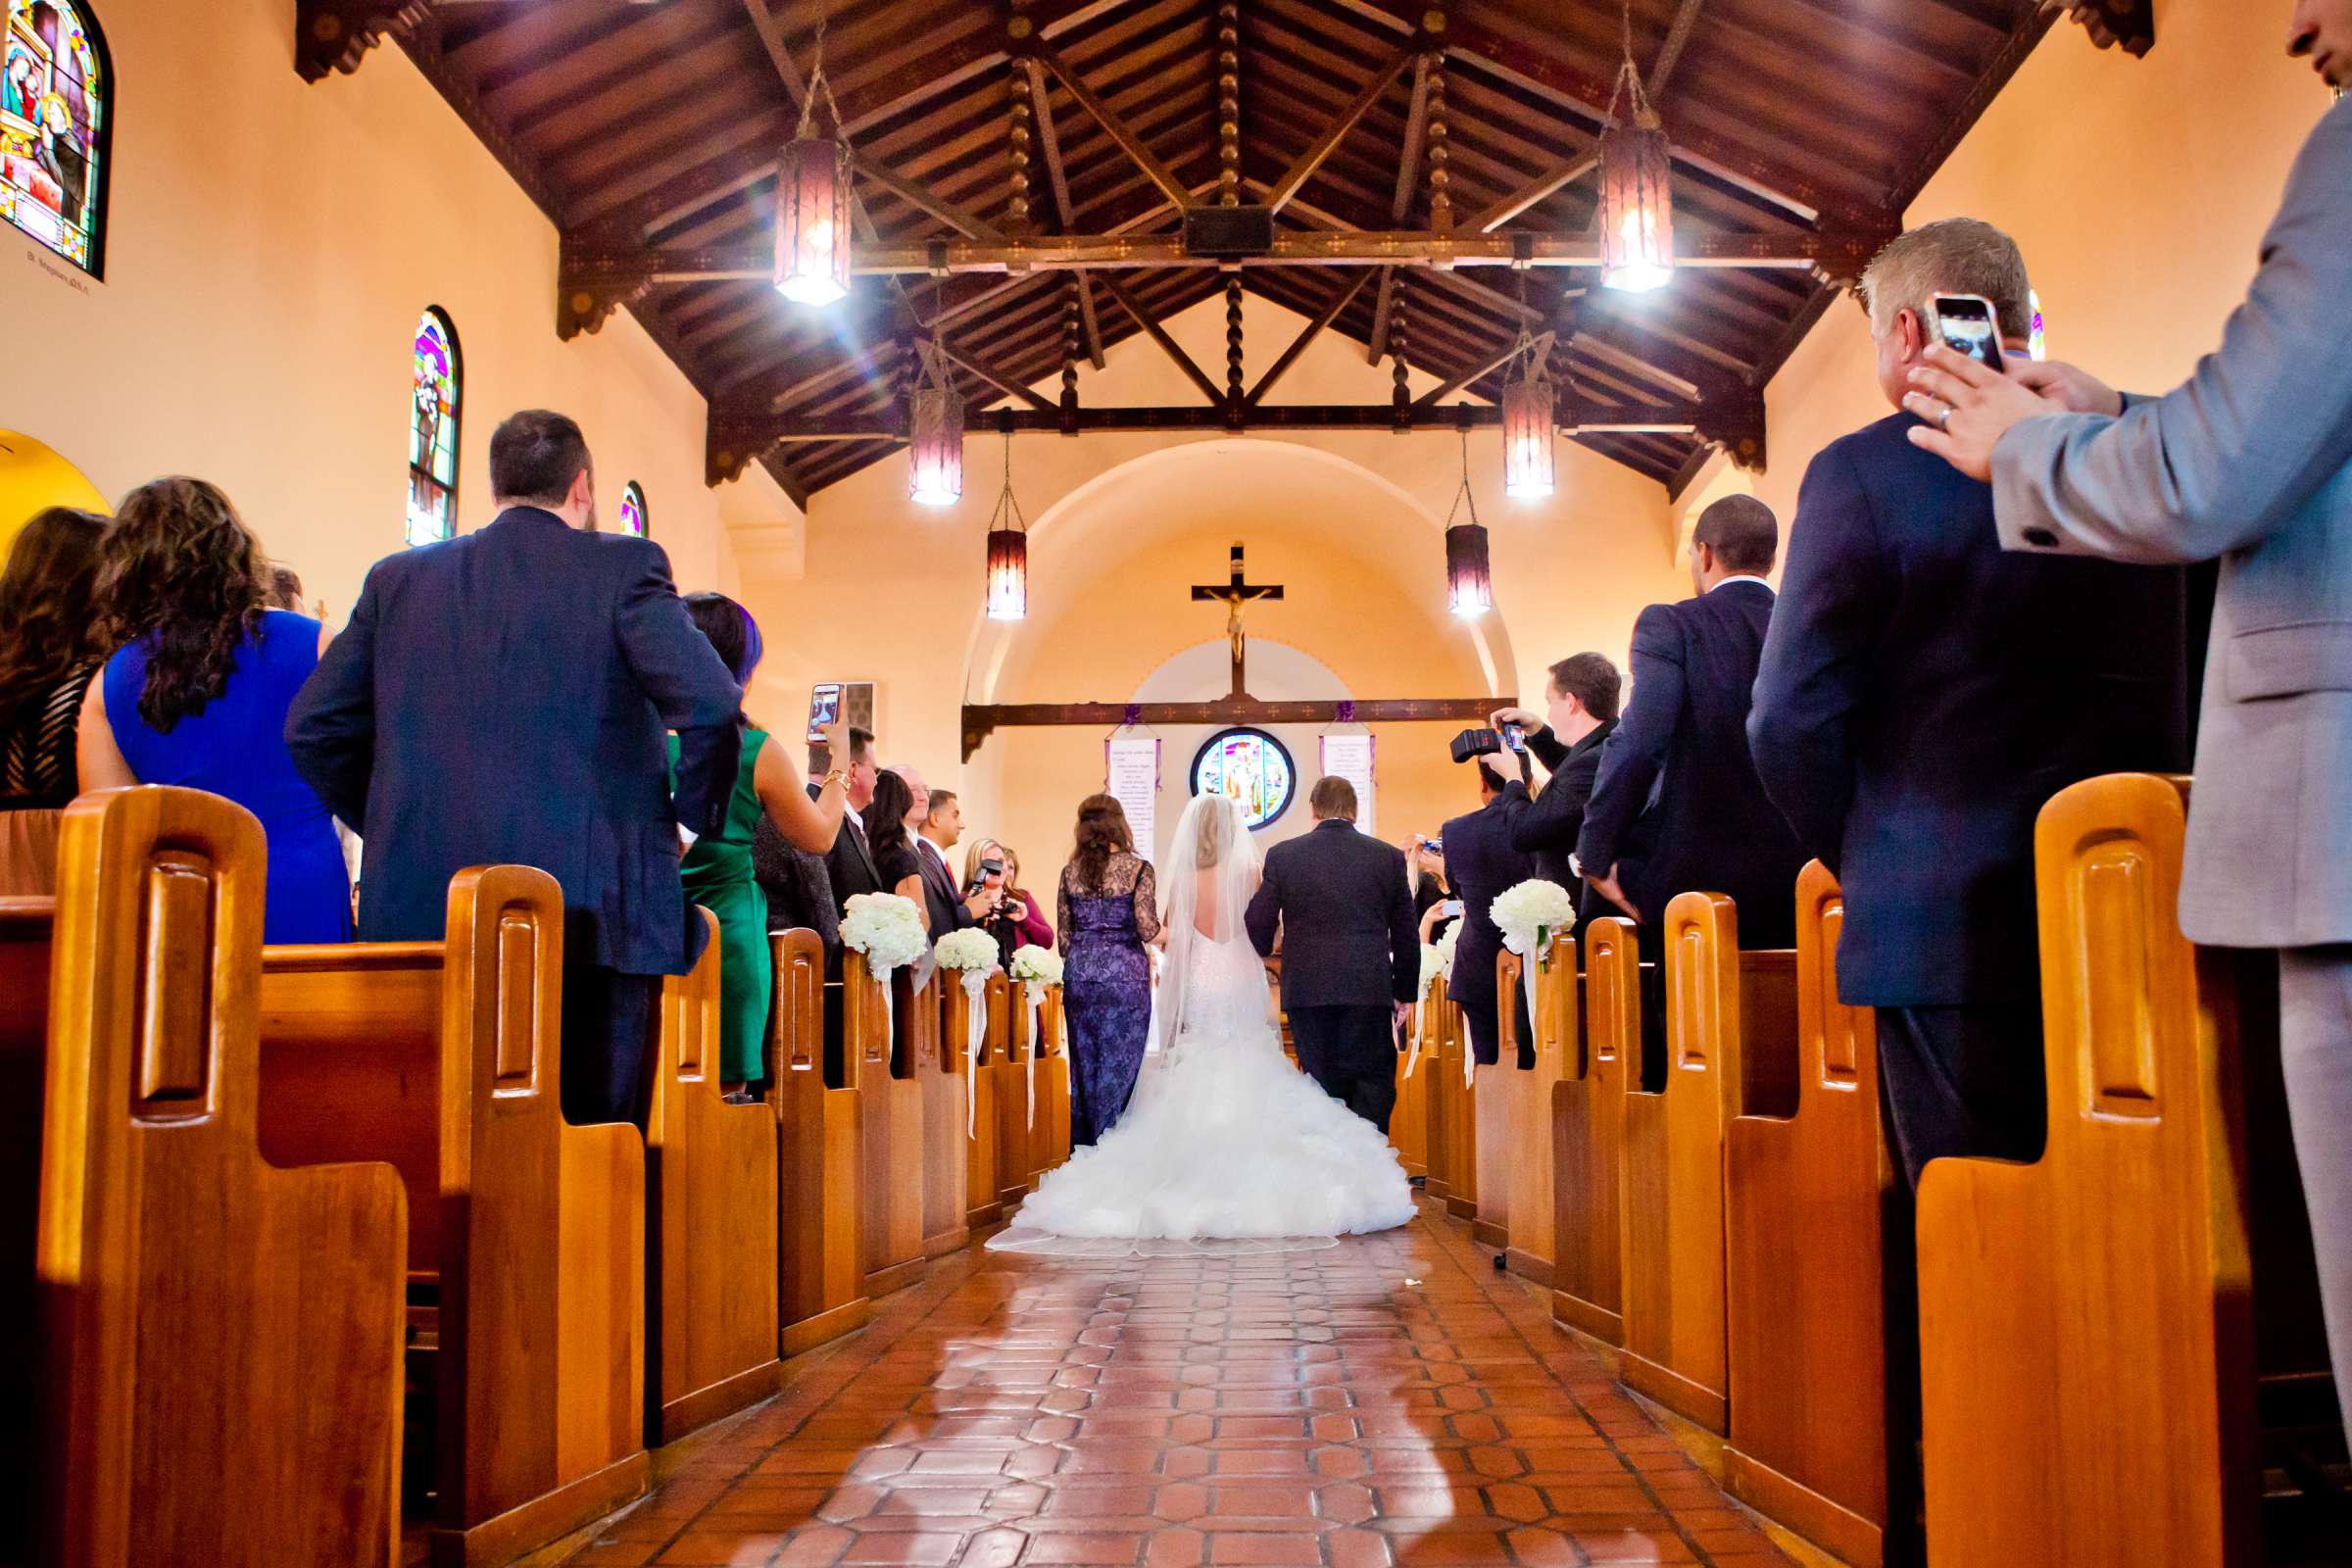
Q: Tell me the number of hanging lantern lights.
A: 6